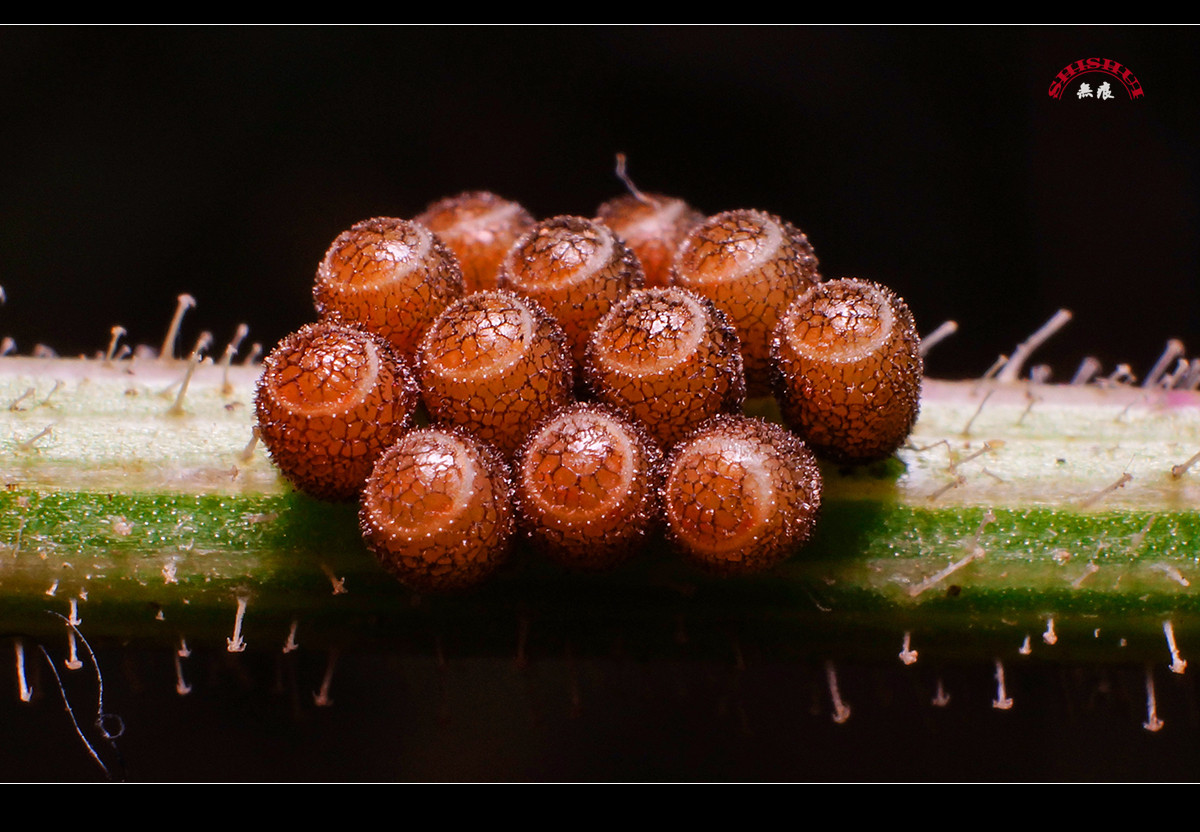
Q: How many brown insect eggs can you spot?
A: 12